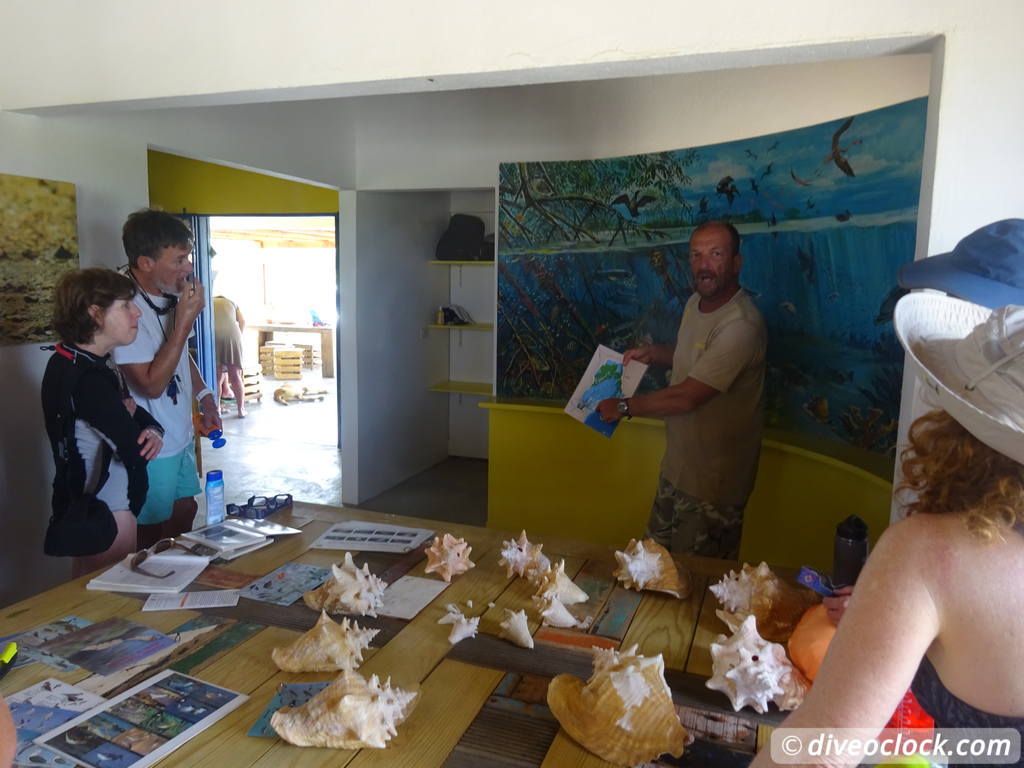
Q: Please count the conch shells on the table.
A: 13